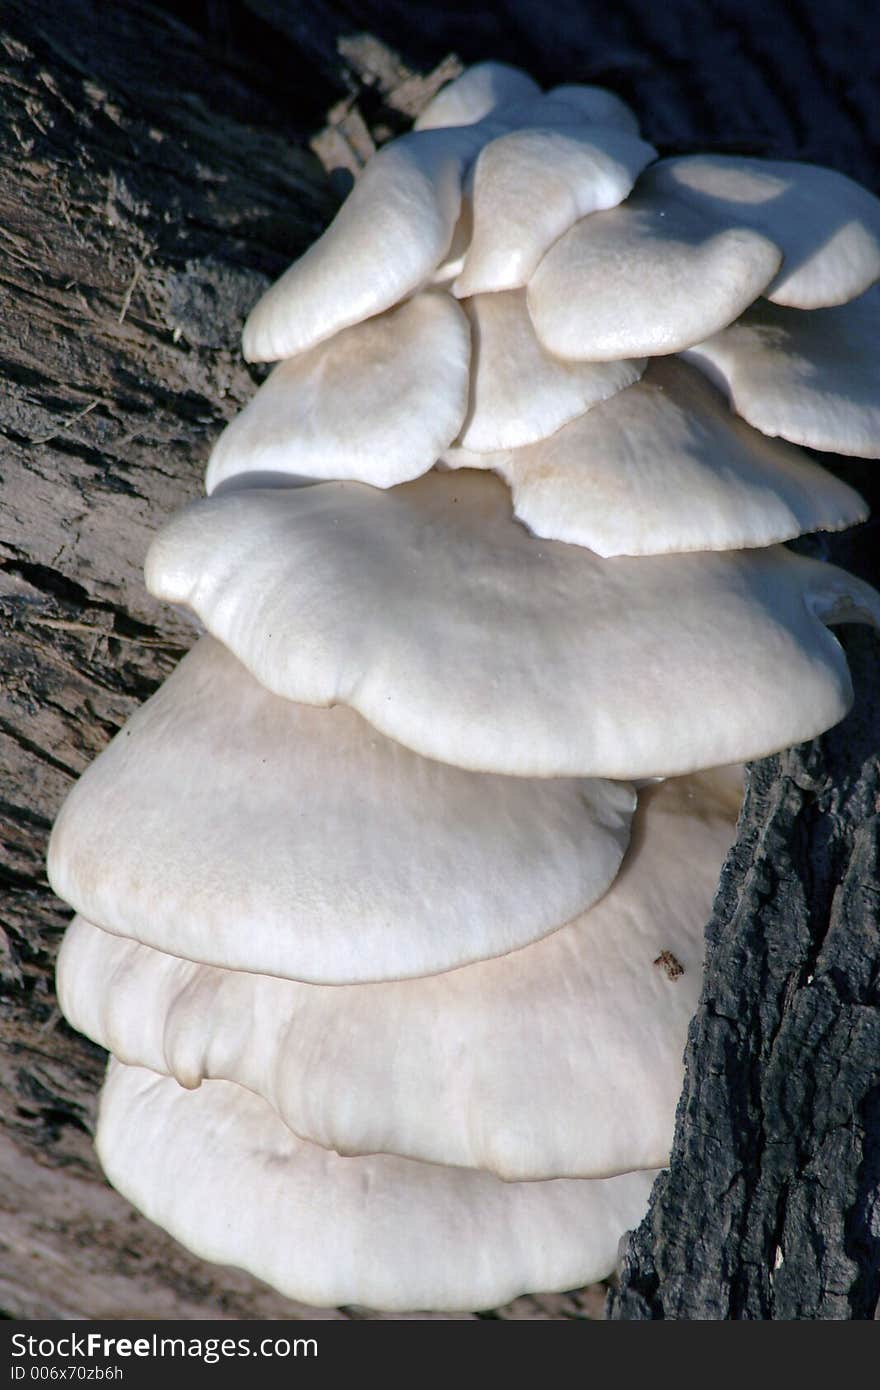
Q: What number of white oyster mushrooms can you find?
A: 14